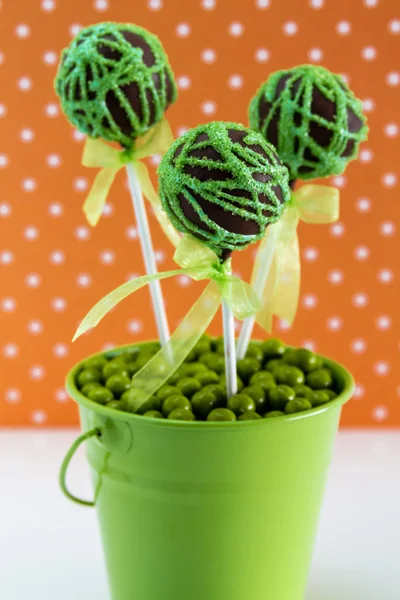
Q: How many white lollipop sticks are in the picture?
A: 3